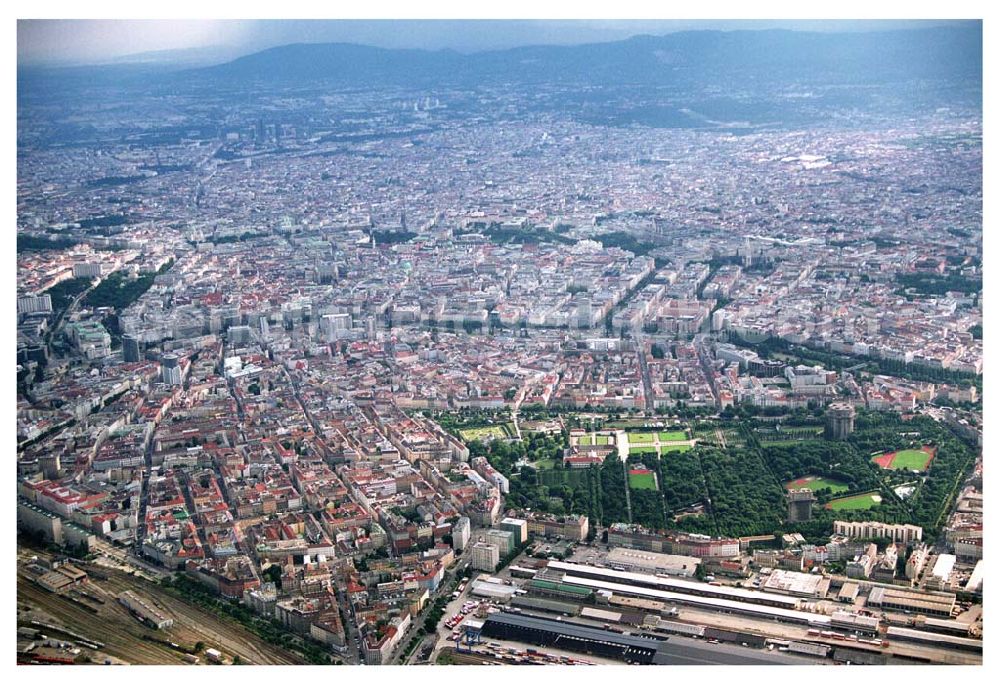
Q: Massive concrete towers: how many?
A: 2